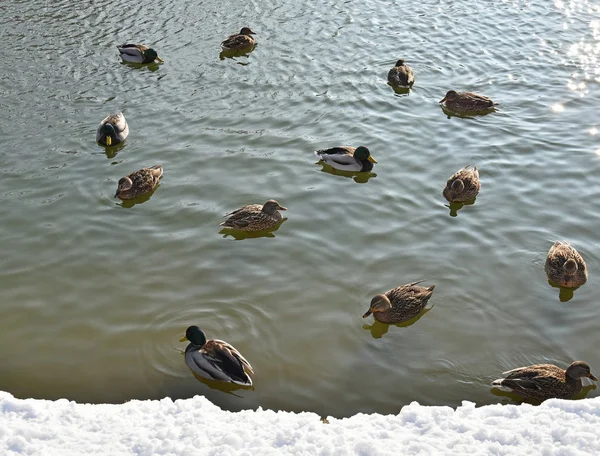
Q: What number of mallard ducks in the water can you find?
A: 13